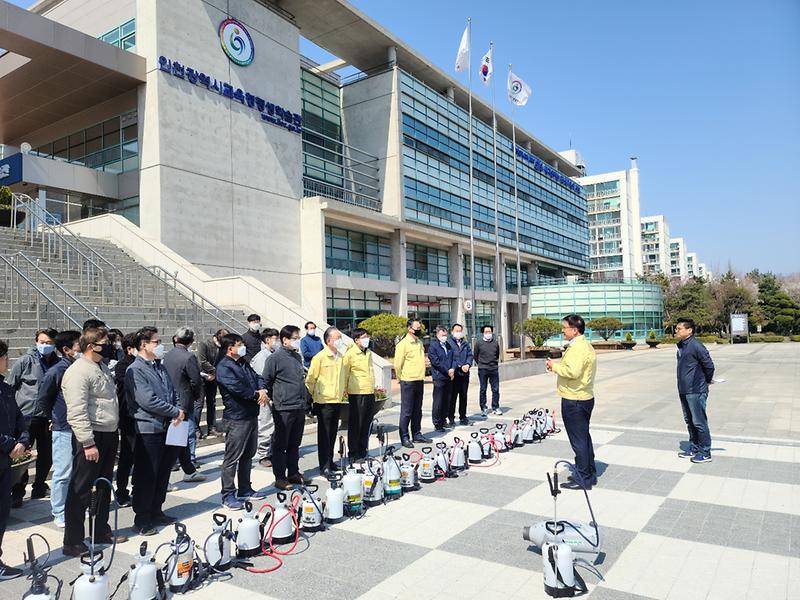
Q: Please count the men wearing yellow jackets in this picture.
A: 4